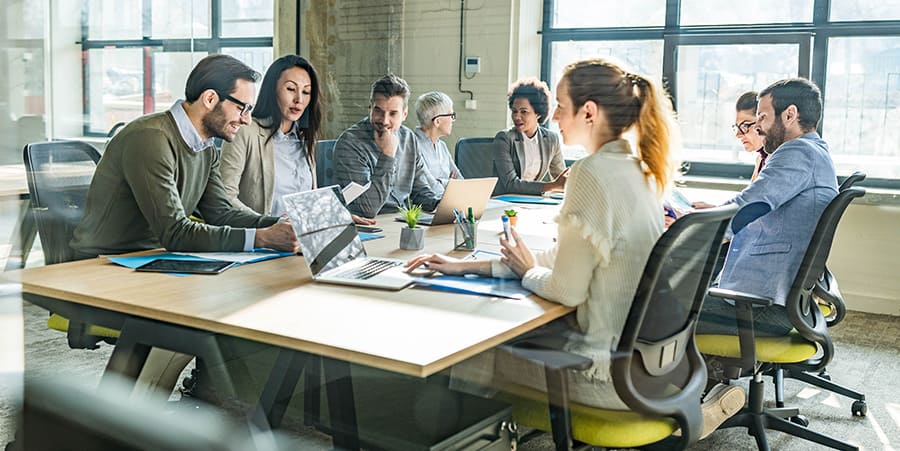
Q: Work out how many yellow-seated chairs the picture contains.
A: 4